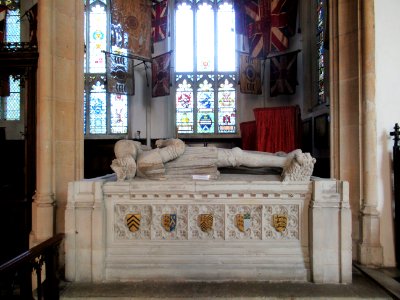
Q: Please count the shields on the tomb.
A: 5